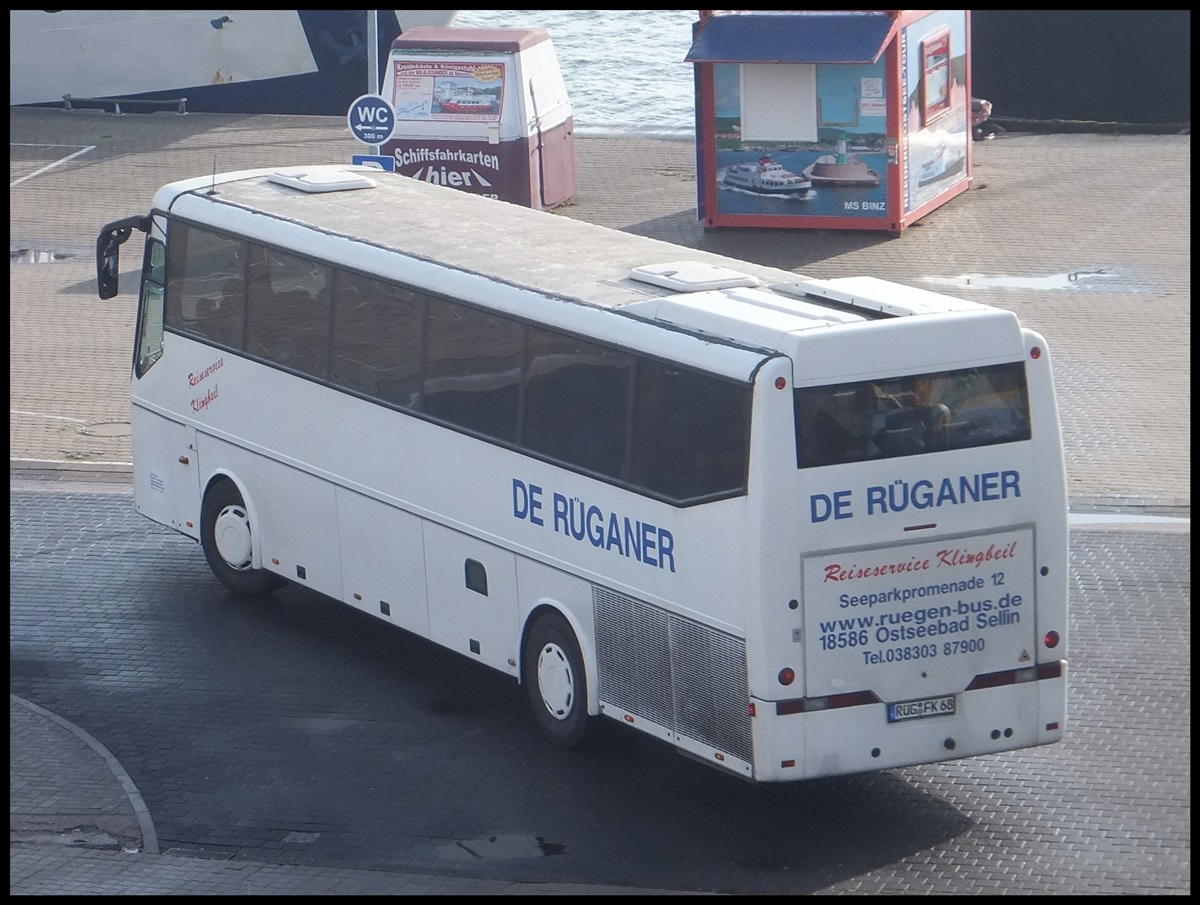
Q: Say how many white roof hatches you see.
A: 2